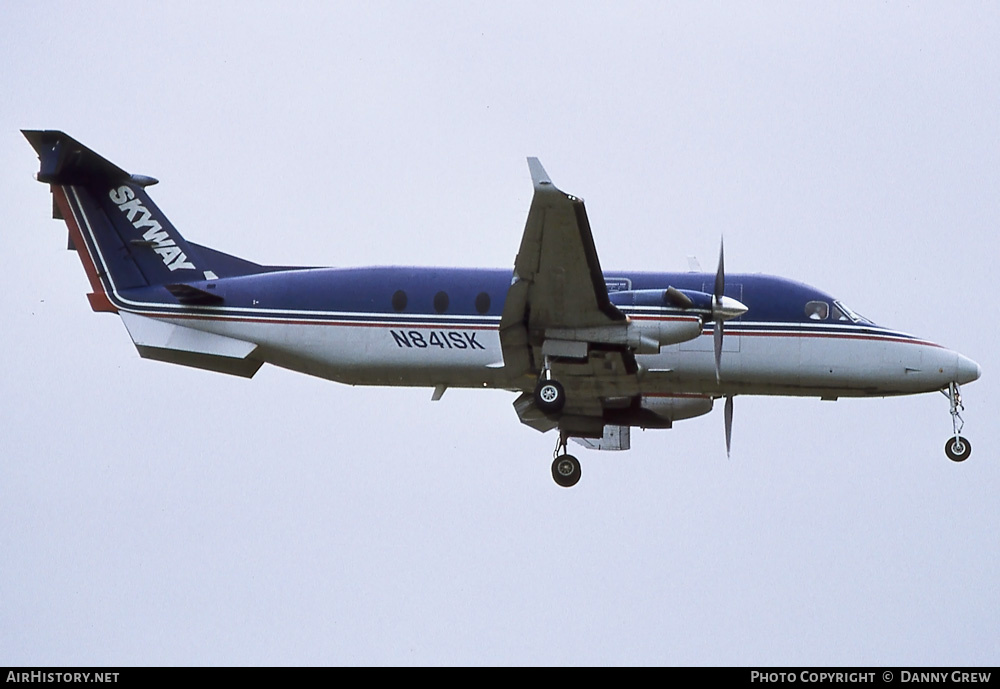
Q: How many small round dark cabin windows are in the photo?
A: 3